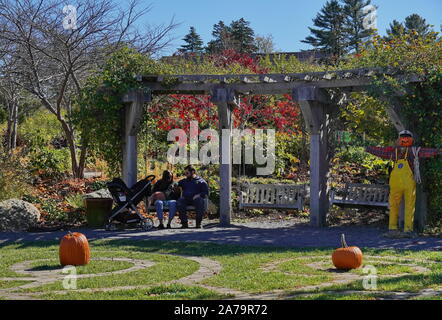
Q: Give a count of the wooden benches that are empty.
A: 2